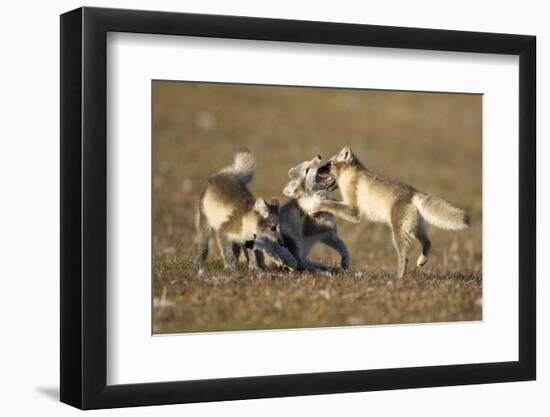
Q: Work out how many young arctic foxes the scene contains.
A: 3